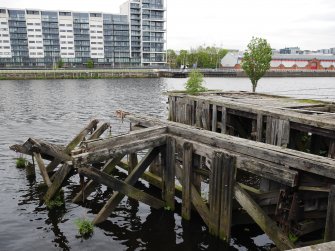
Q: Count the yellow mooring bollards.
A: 0